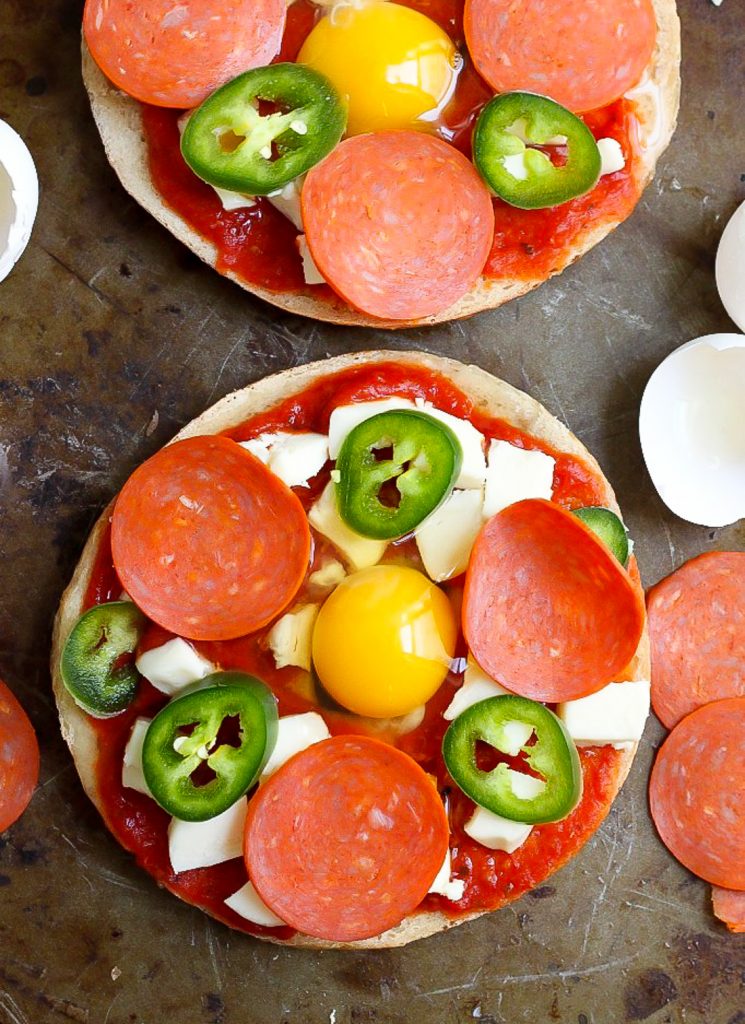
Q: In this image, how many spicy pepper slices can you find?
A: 7